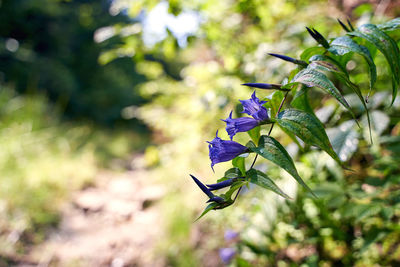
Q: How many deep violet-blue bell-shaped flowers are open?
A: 3